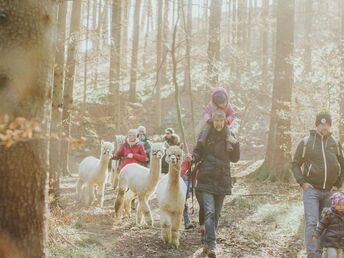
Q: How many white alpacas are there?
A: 3